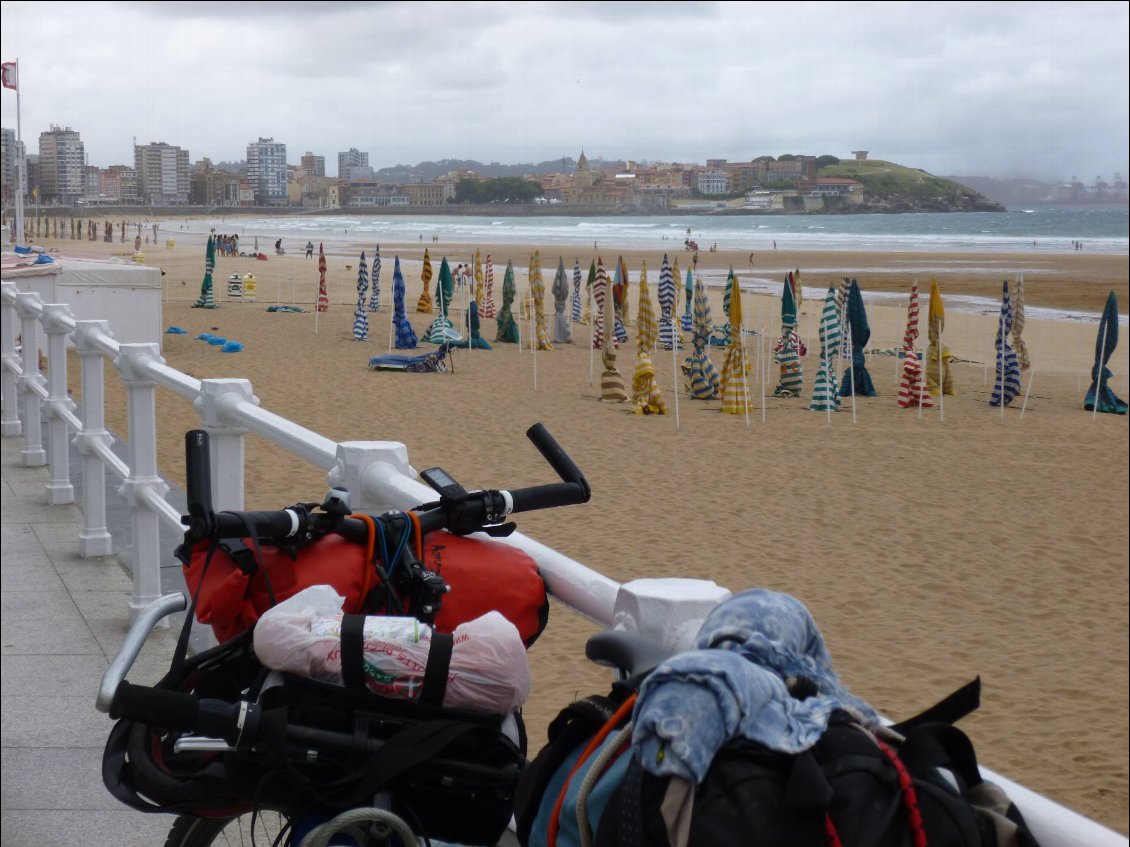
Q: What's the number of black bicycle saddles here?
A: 1